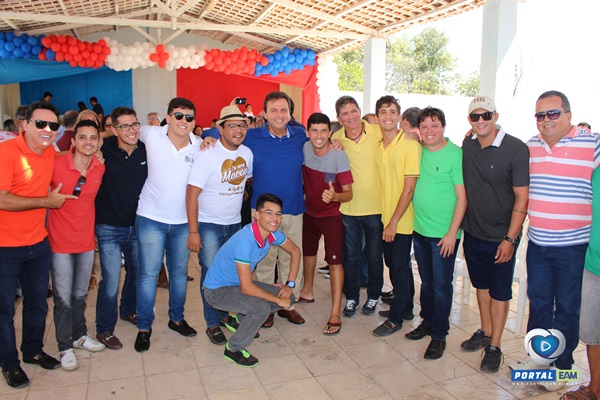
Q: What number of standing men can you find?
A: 12